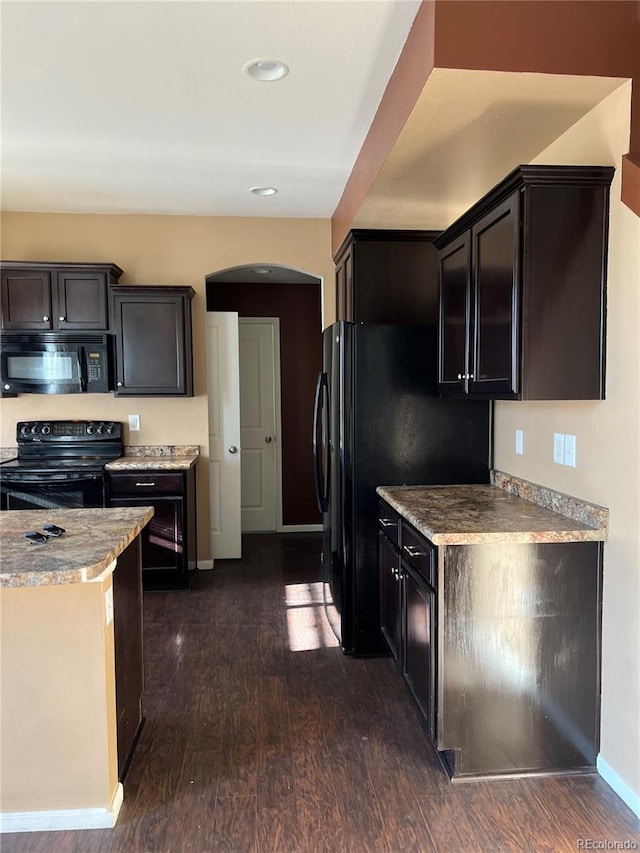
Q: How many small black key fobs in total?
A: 2